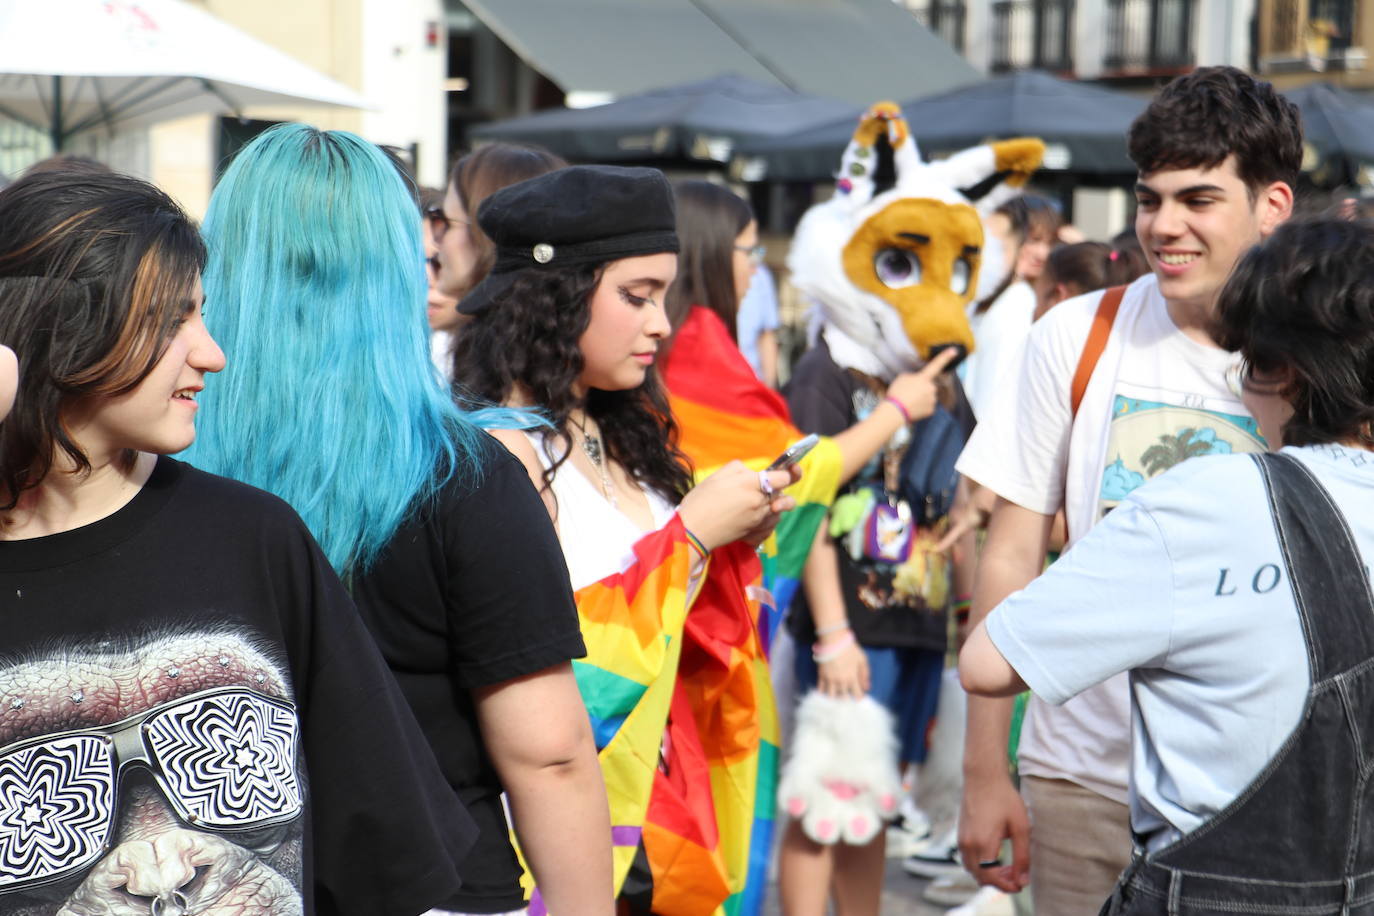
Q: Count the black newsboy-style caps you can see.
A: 1